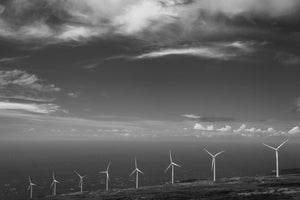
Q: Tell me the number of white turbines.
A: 8